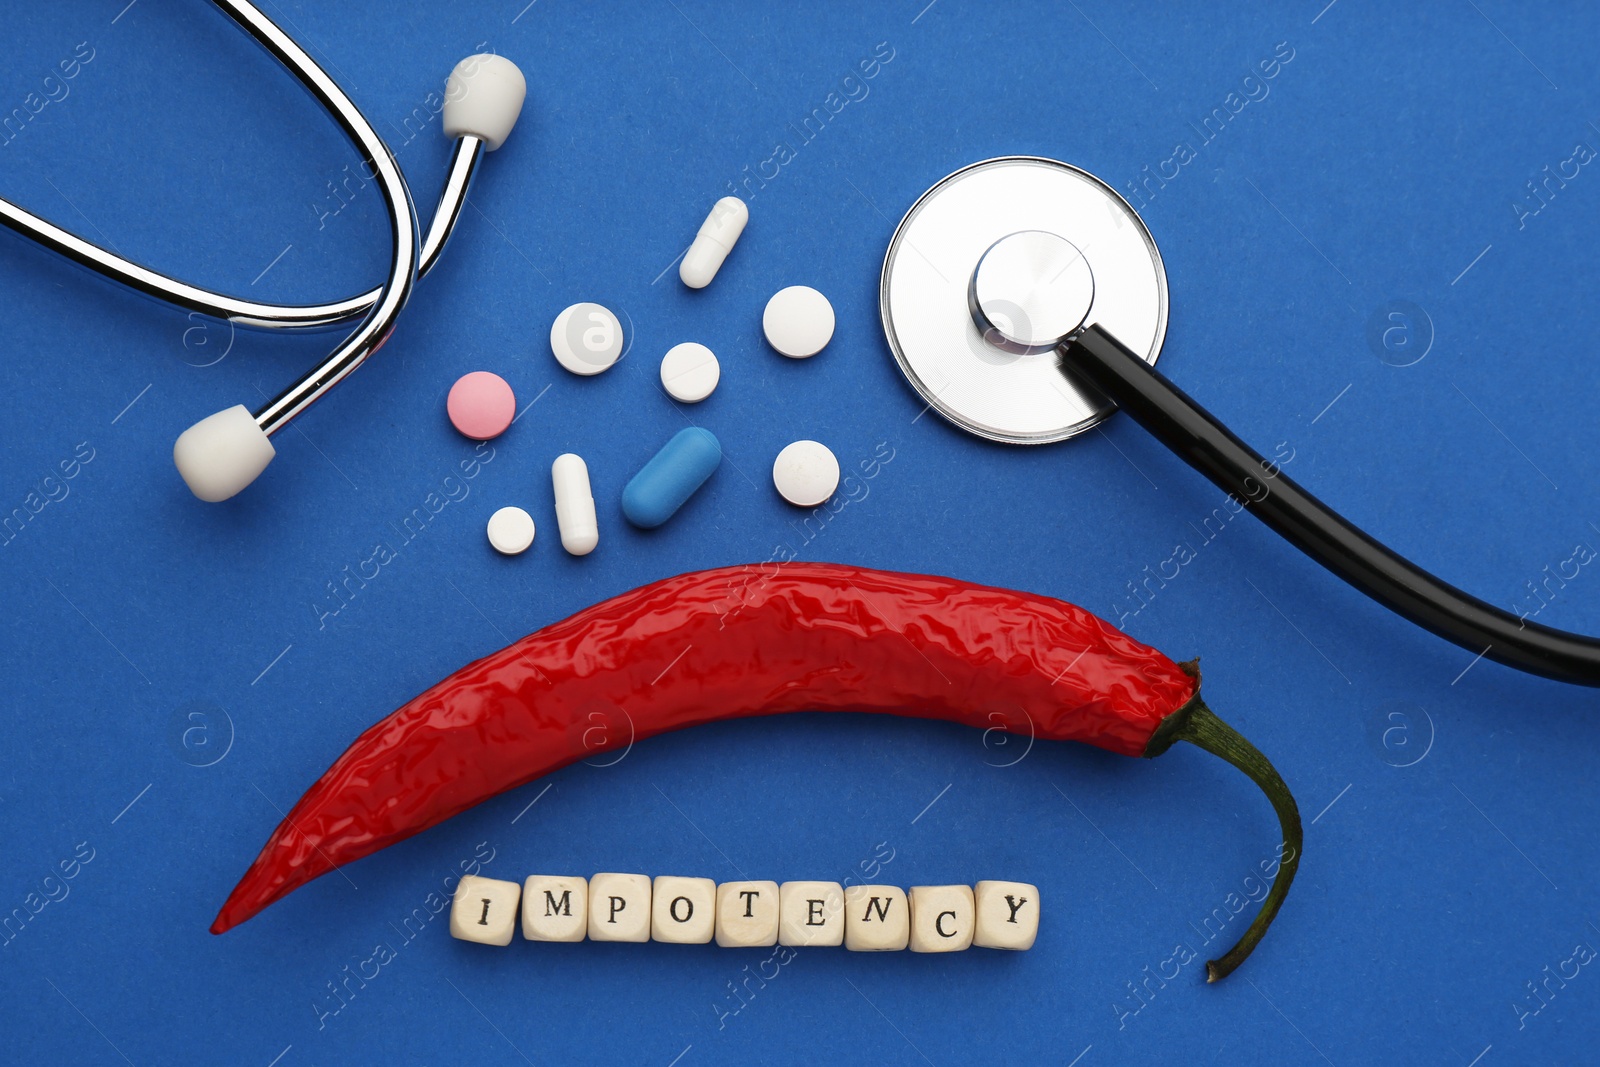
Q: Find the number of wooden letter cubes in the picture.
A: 9